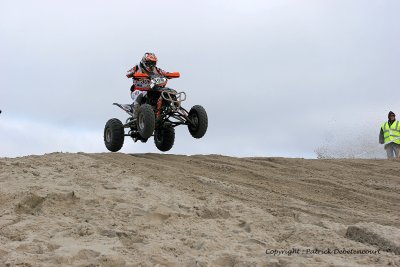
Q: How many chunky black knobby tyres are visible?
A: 4